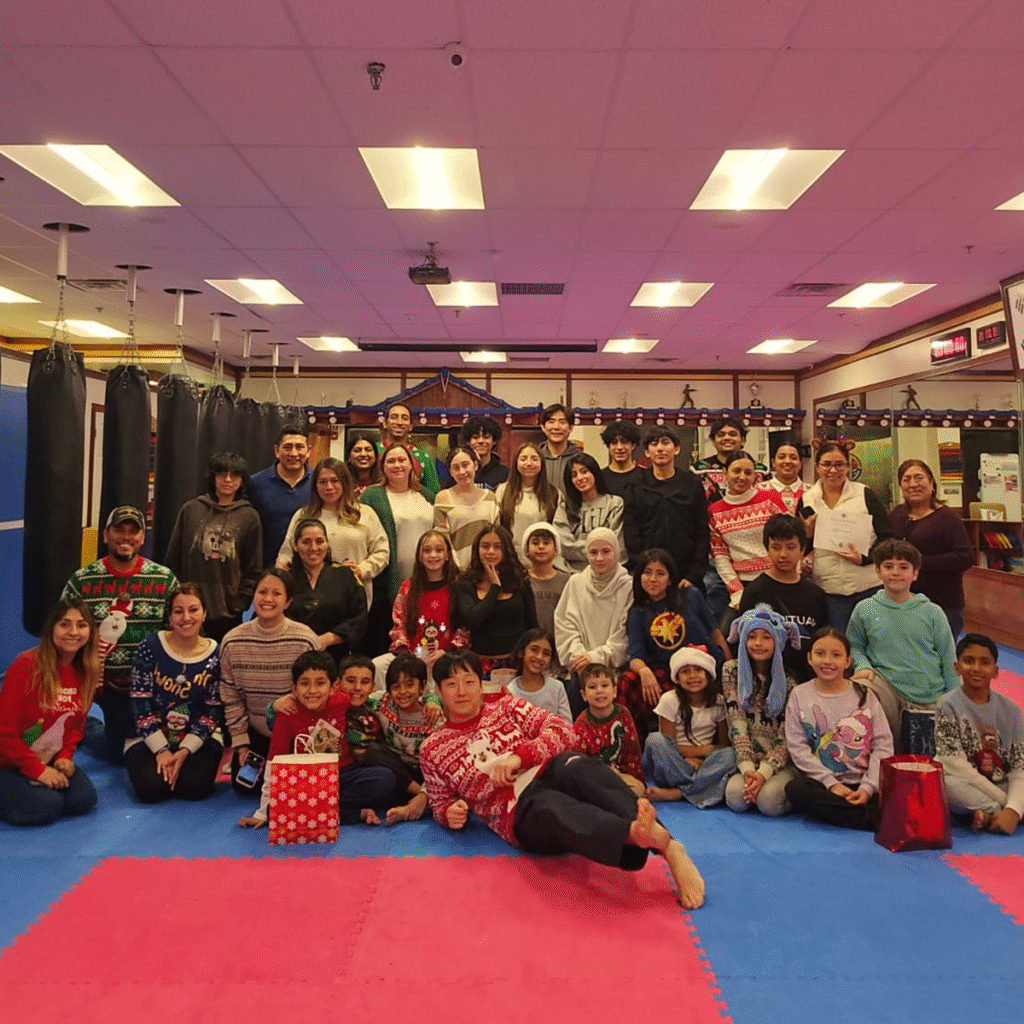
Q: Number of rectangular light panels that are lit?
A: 14